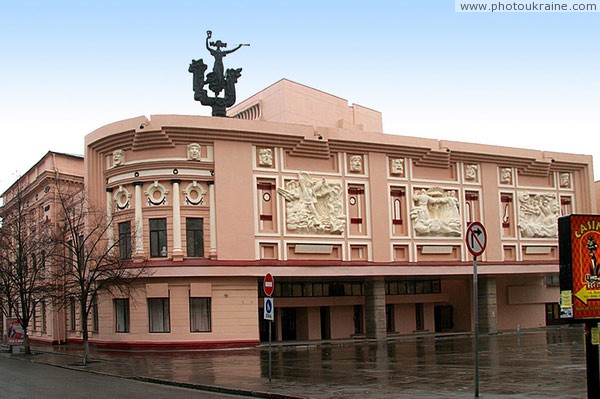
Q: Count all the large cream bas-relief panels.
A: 3